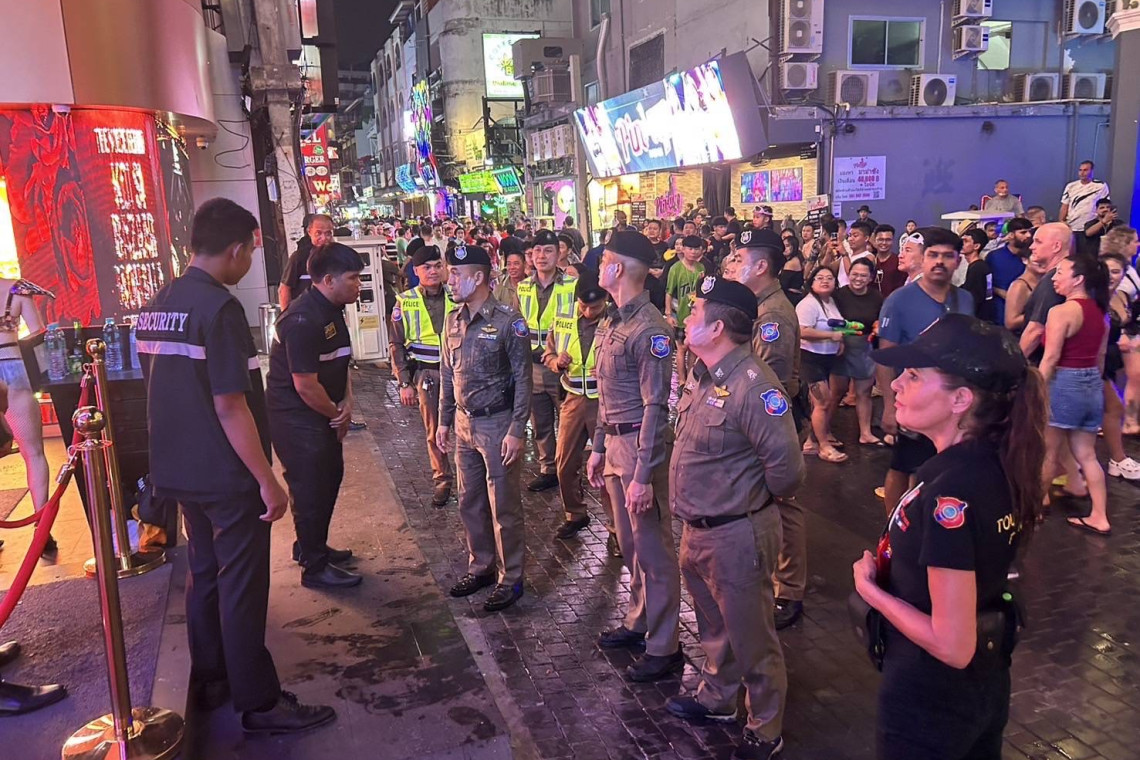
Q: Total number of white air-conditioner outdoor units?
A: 9